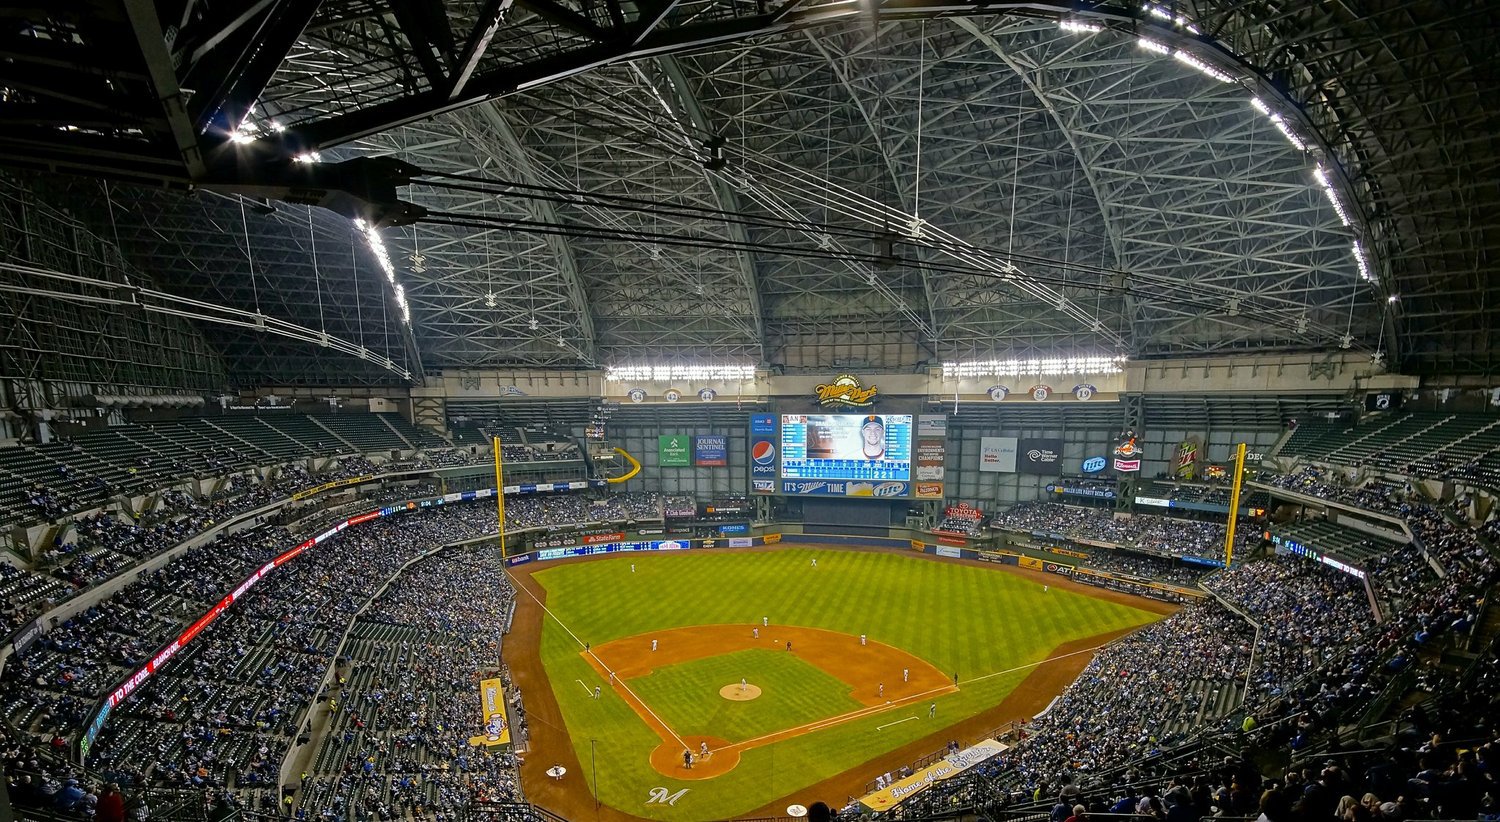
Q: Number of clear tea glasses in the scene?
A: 0